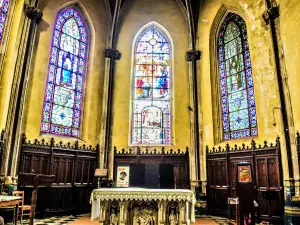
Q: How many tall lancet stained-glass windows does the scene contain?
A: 3